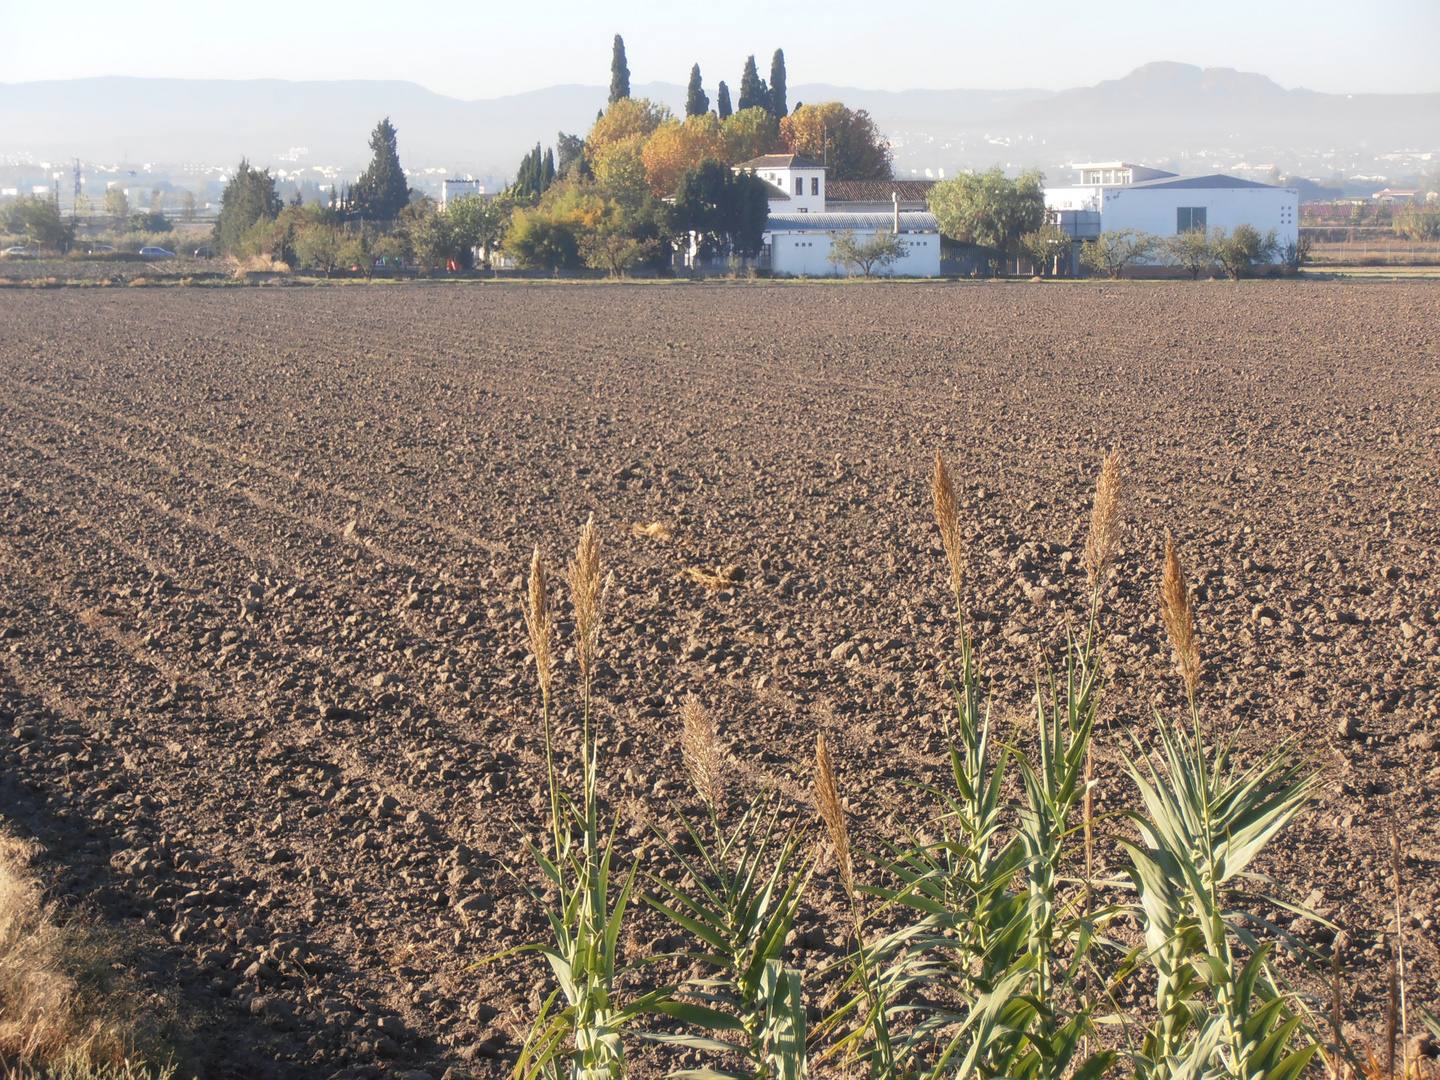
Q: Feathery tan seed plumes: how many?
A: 7